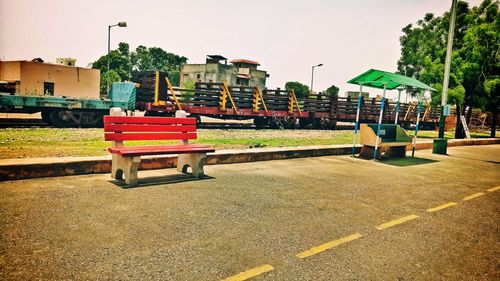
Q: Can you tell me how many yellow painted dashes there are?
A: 6